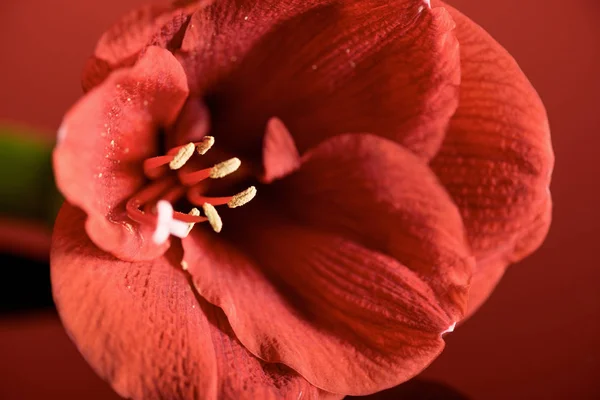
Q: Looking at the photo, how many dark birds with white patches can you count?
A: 0